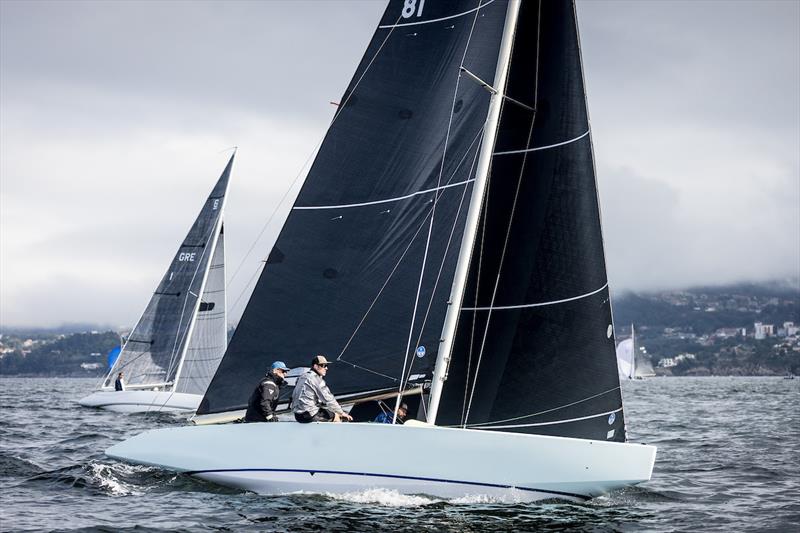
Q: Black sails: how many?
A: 2